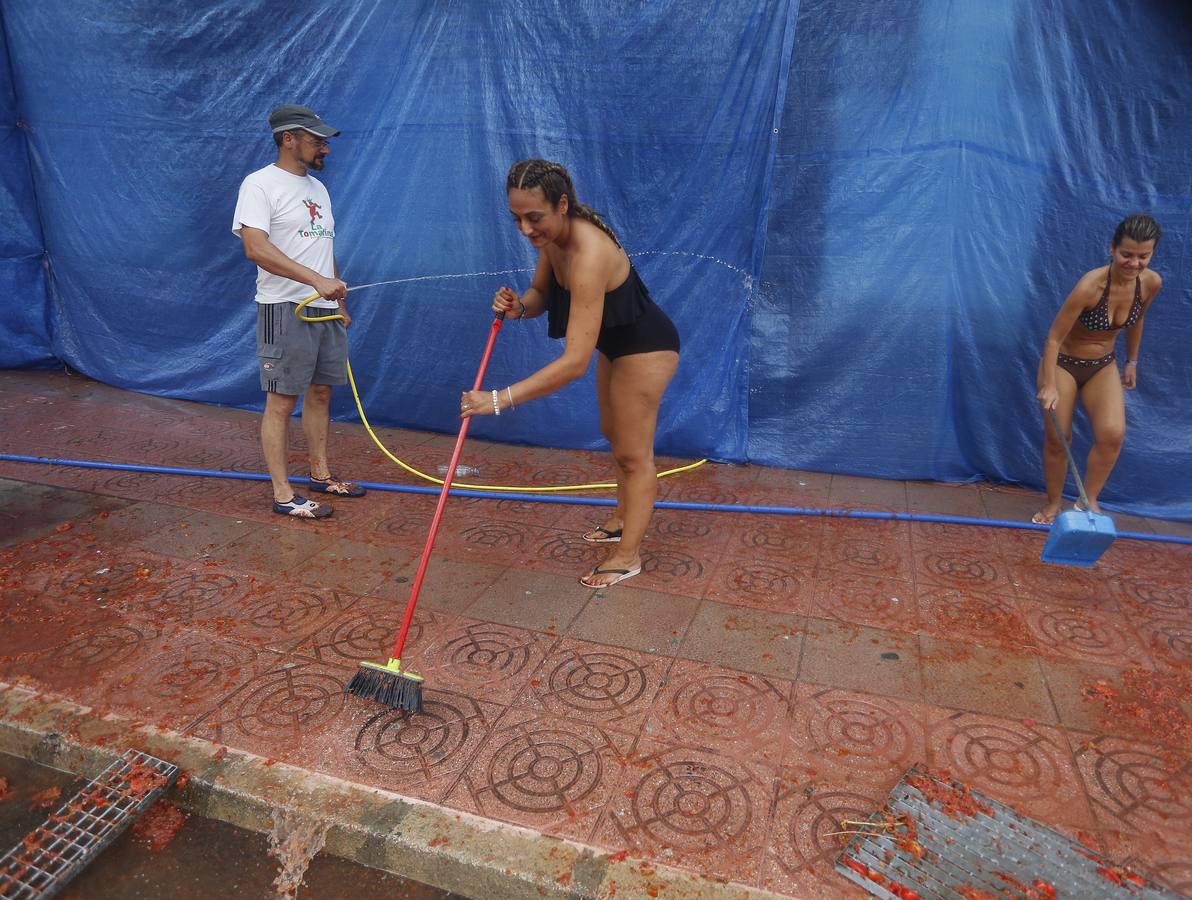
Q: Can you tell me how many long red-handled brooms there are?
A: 1